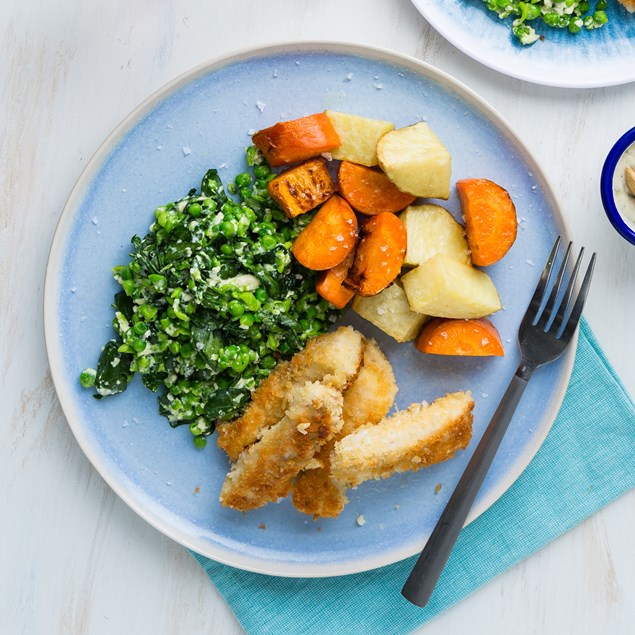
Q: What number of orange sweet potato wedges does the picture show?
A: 8